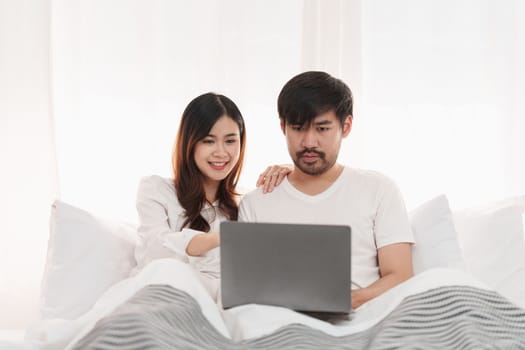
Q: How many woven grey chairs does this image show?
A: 0